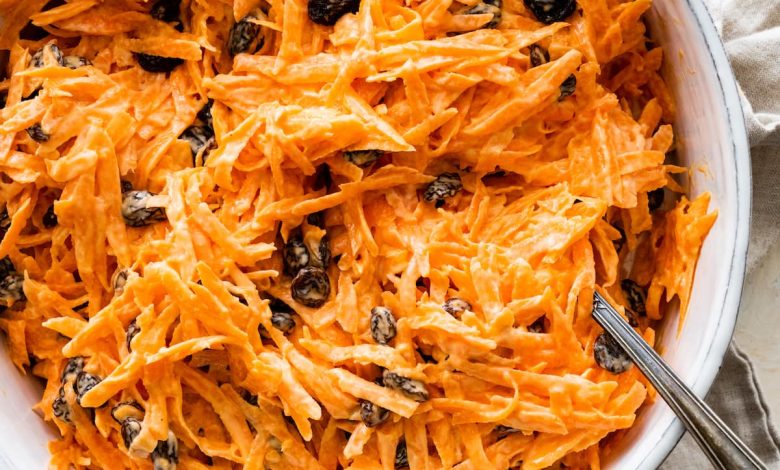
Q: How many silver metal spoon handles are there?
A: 1